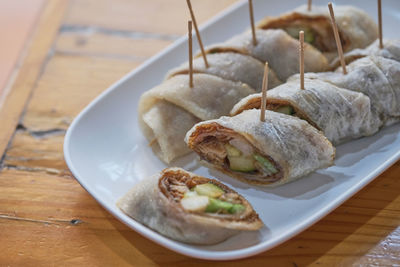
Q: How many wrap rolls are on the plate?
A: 9